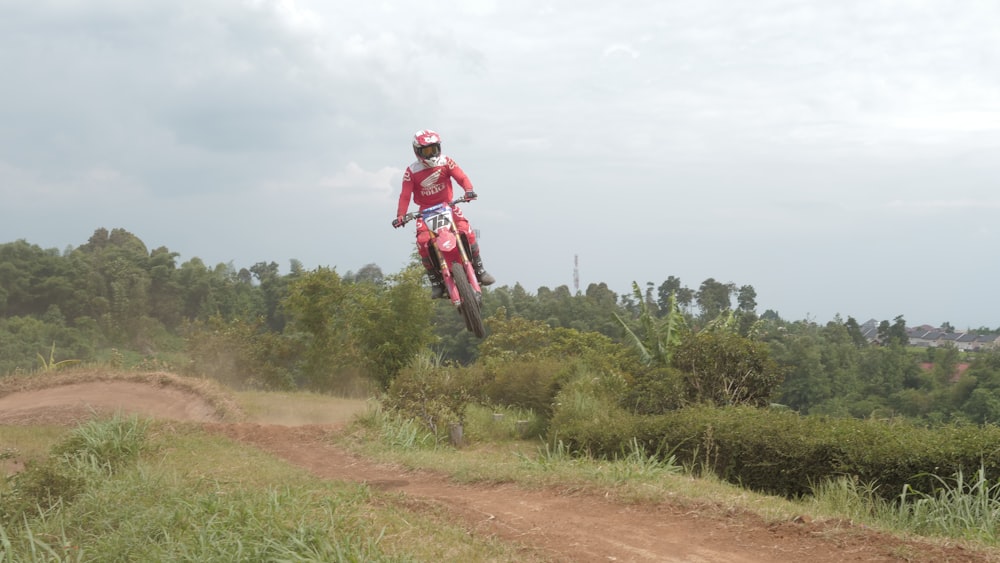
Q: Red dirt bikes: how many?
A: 1